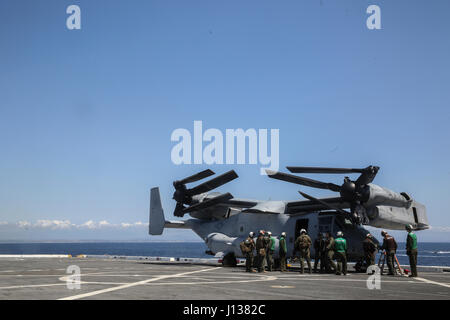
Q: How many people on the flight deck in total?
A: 11